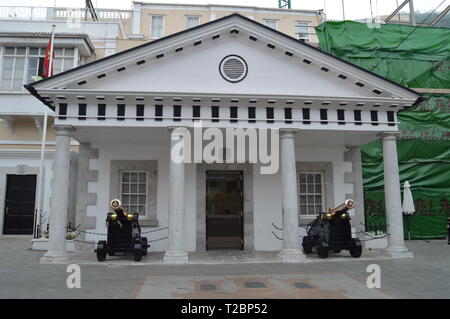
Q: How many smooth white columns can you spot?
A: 4